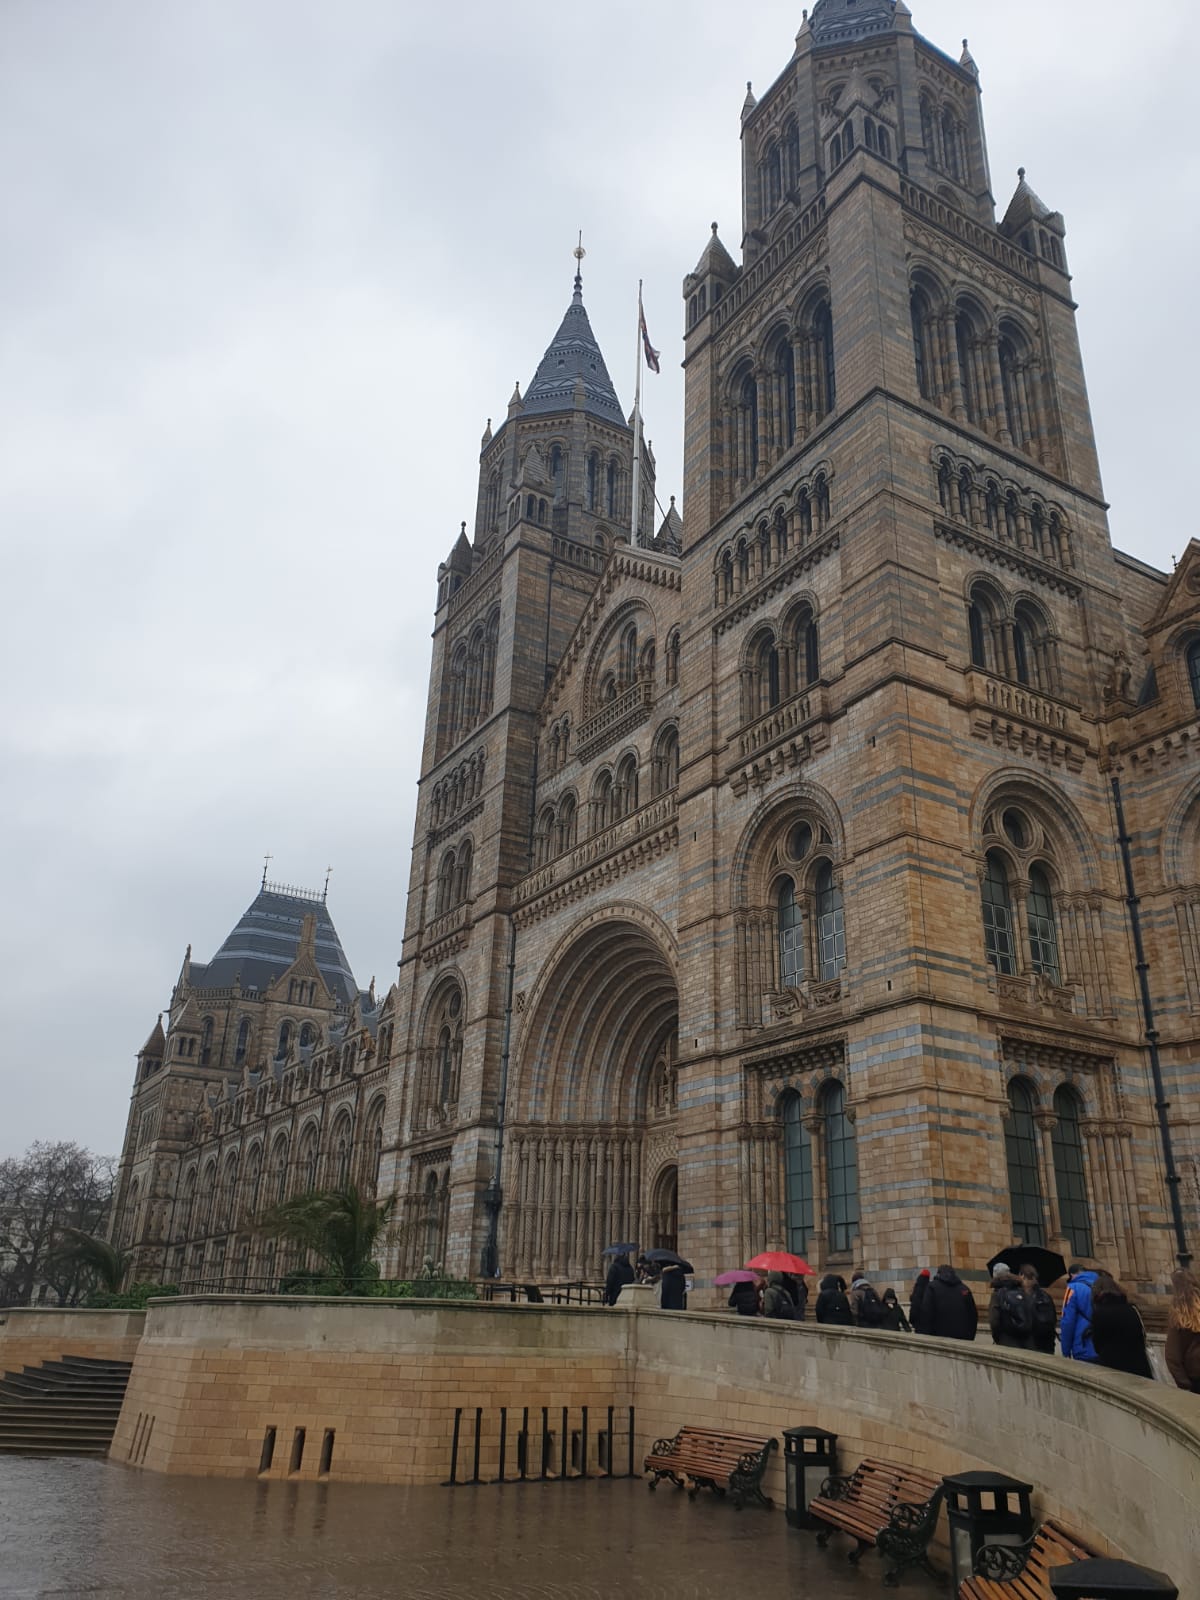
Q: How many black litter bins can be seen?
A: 3